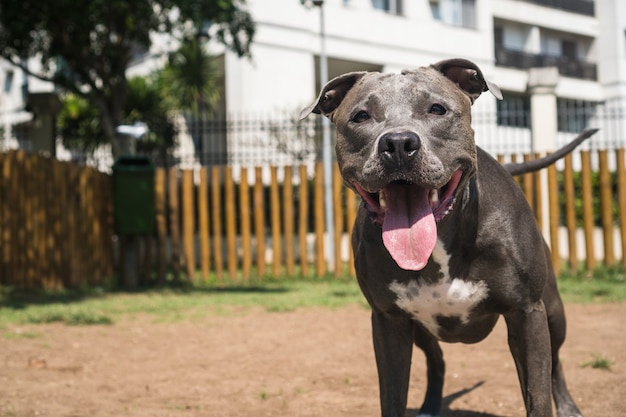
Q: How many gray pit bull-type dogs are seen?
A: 1